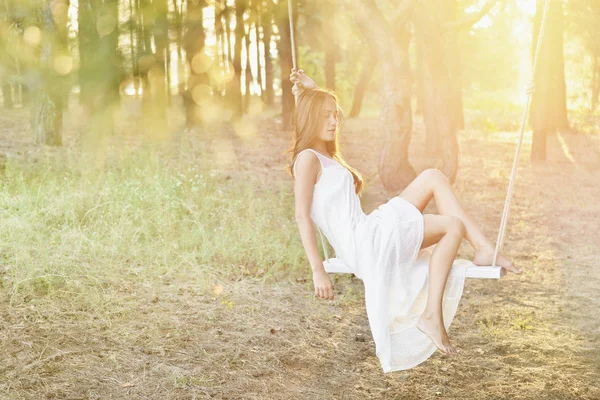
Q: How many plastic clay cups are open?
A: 0